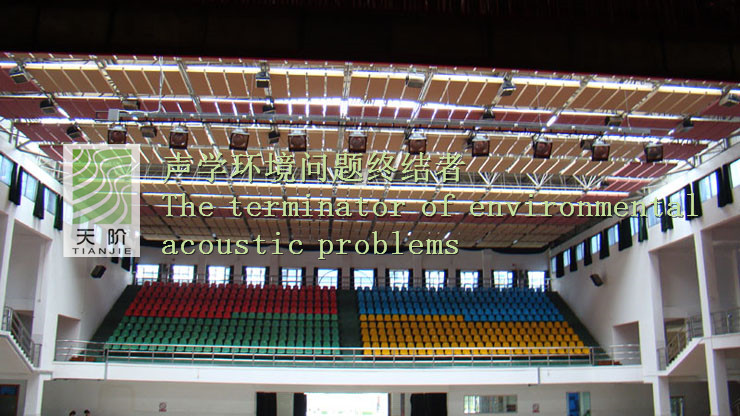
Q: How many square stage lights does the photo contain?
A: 10